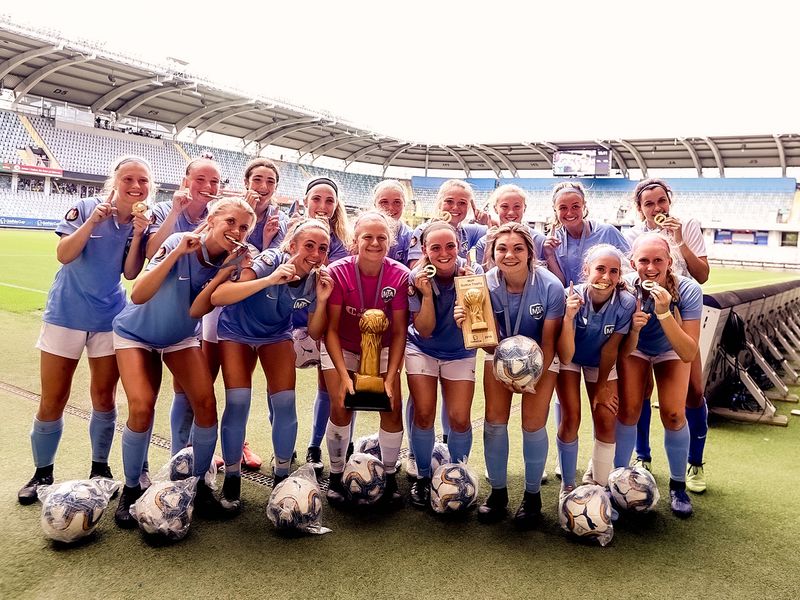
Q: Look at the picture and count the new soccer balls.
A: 12